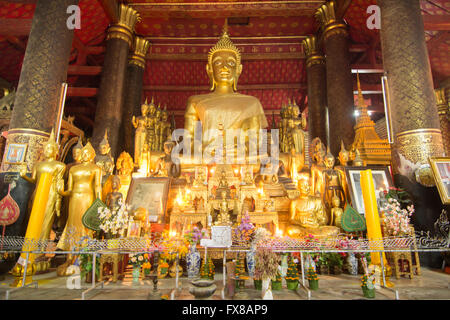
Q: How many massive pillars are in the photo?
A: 6